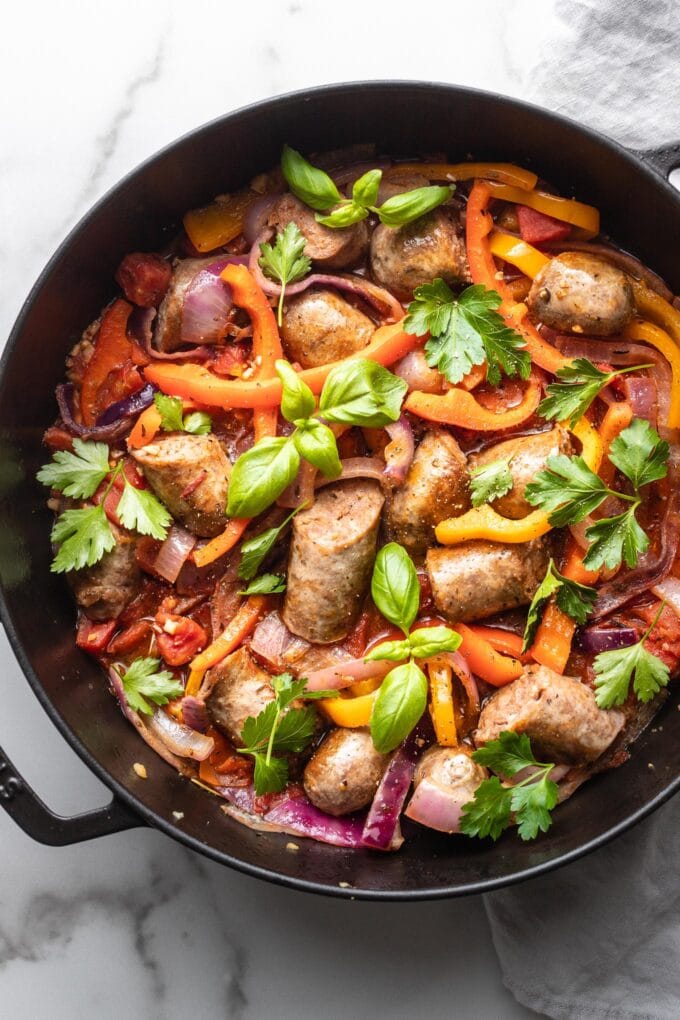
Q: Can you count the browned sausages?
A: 15